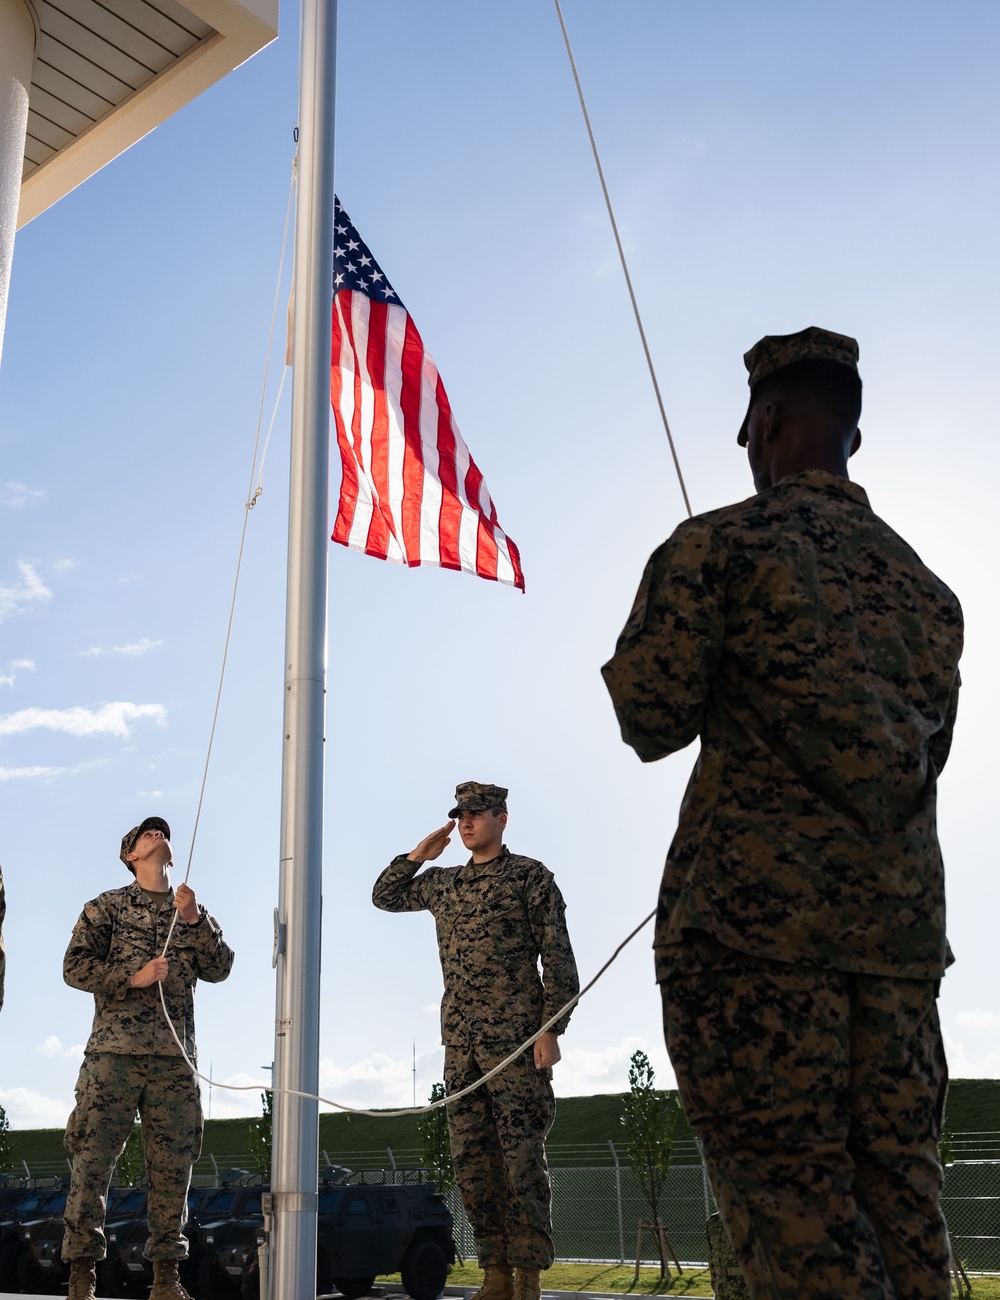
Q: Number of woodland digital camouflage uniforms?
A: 3